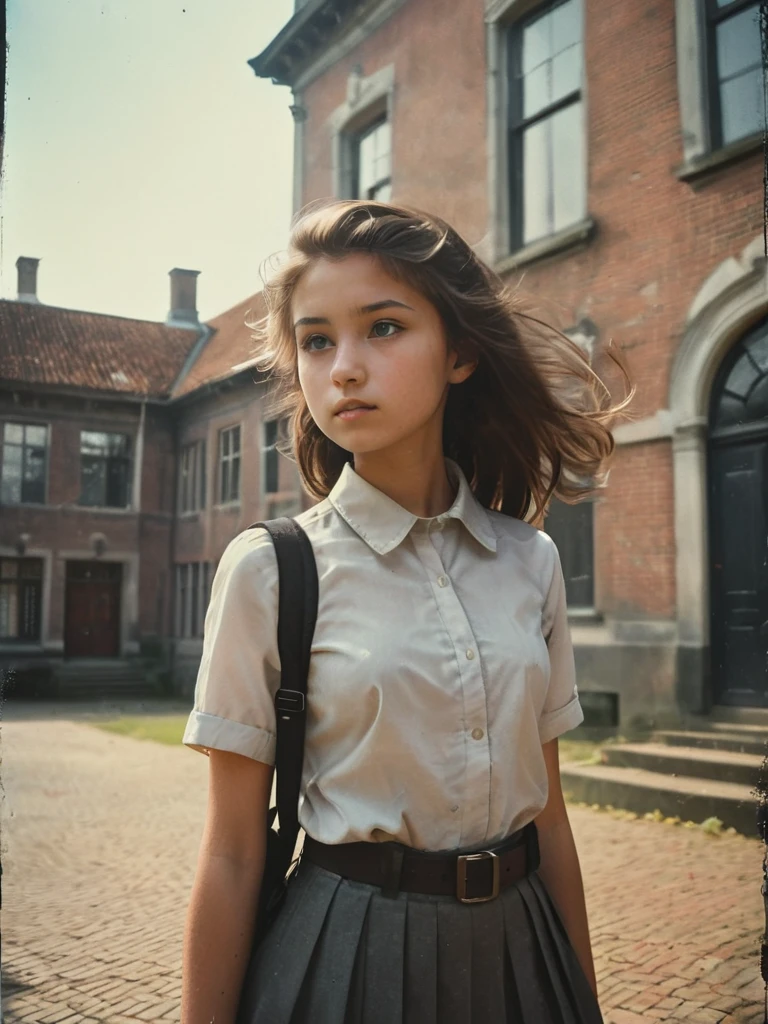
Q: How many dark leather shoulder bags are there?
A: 1